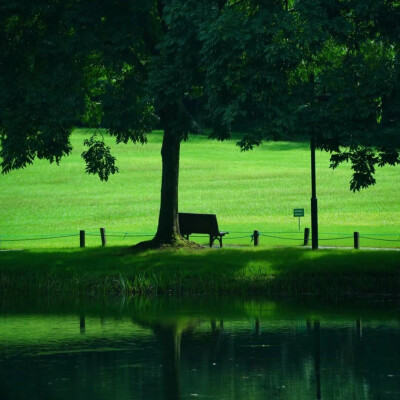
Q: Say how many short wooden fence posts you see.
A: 5